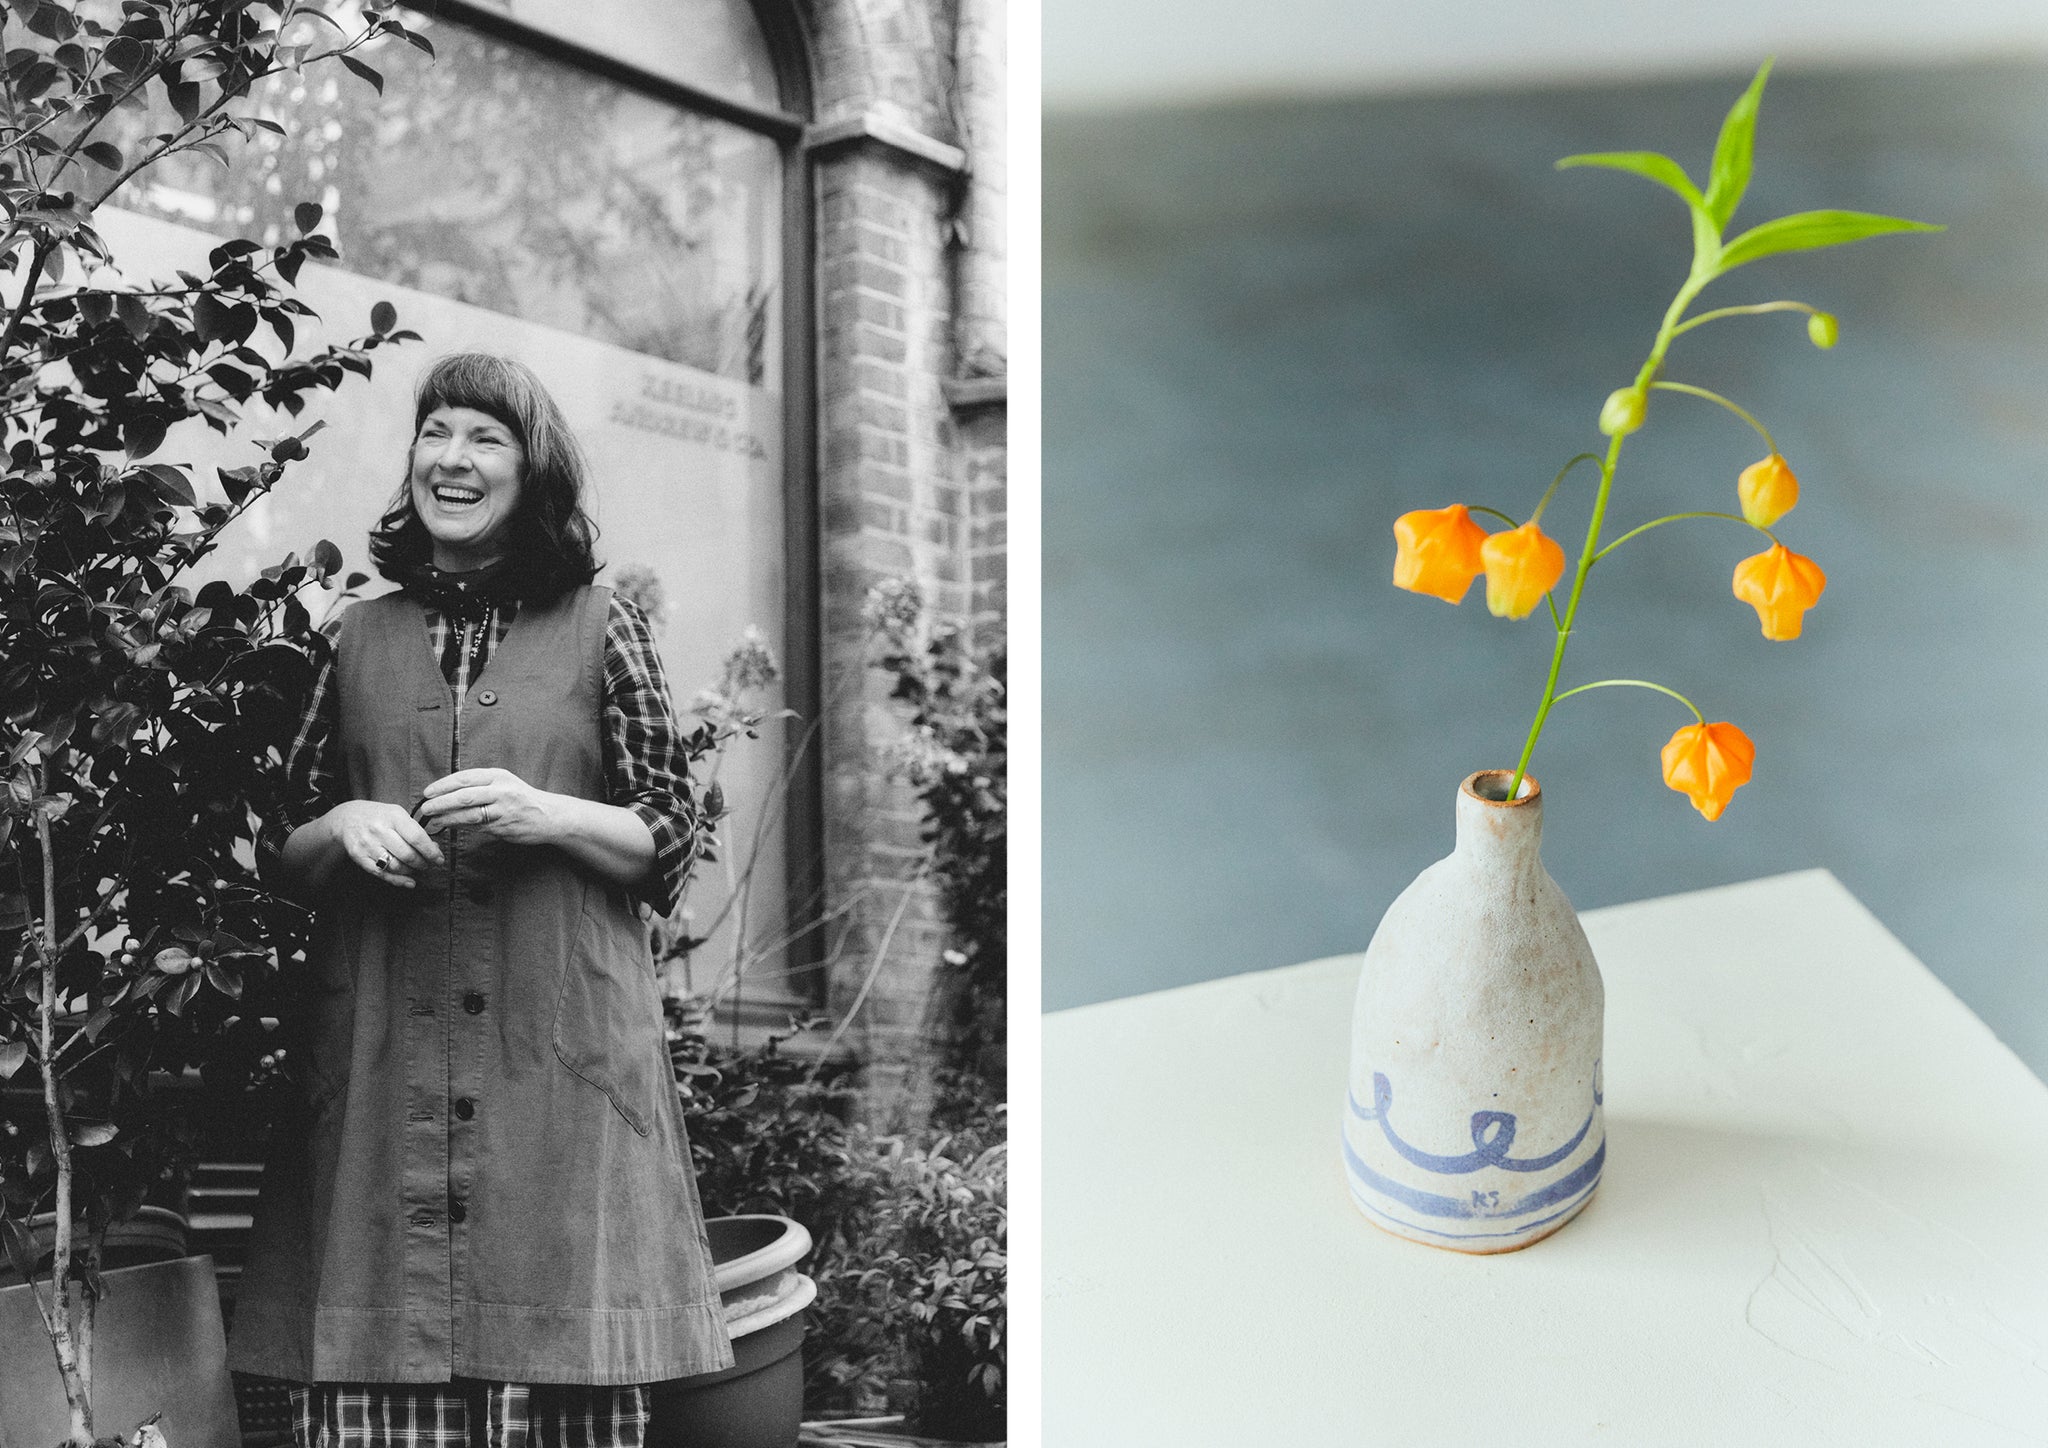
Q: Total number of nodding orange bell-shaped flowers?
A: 5